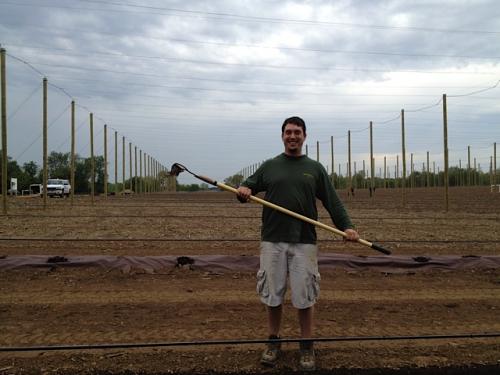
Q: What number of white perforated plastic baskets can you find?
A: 0